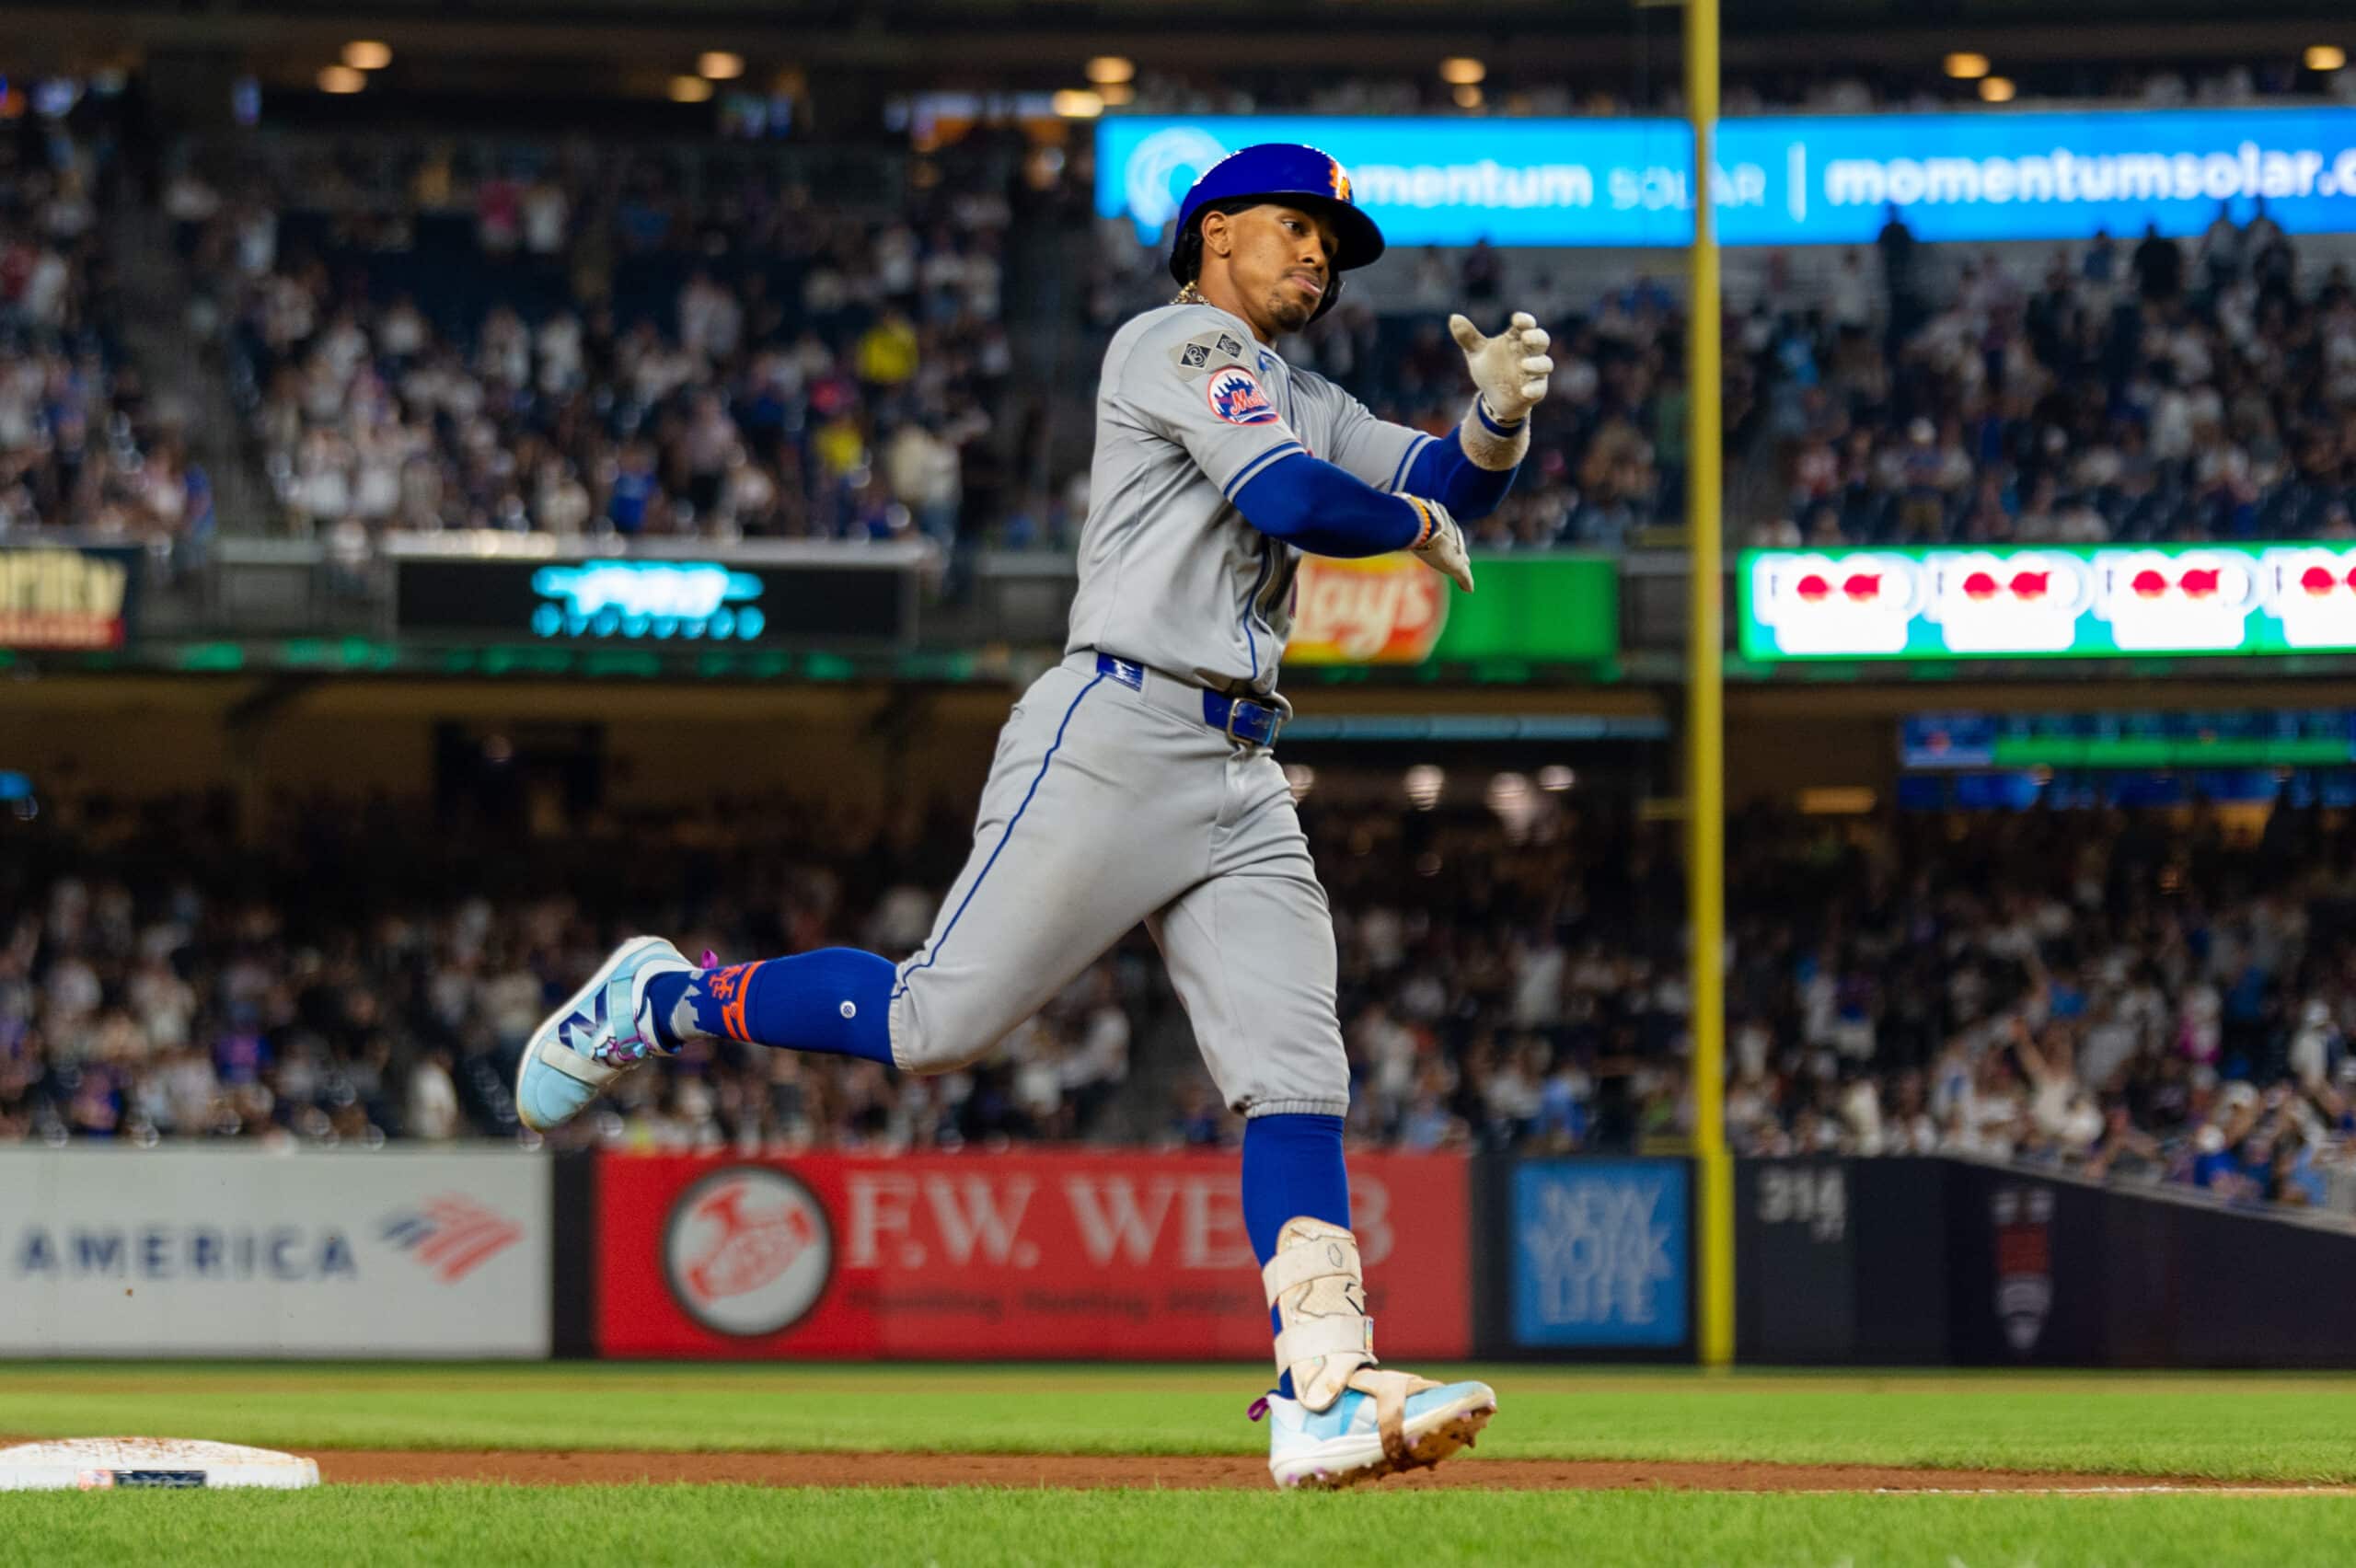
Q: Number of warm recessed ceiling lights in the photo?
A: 12